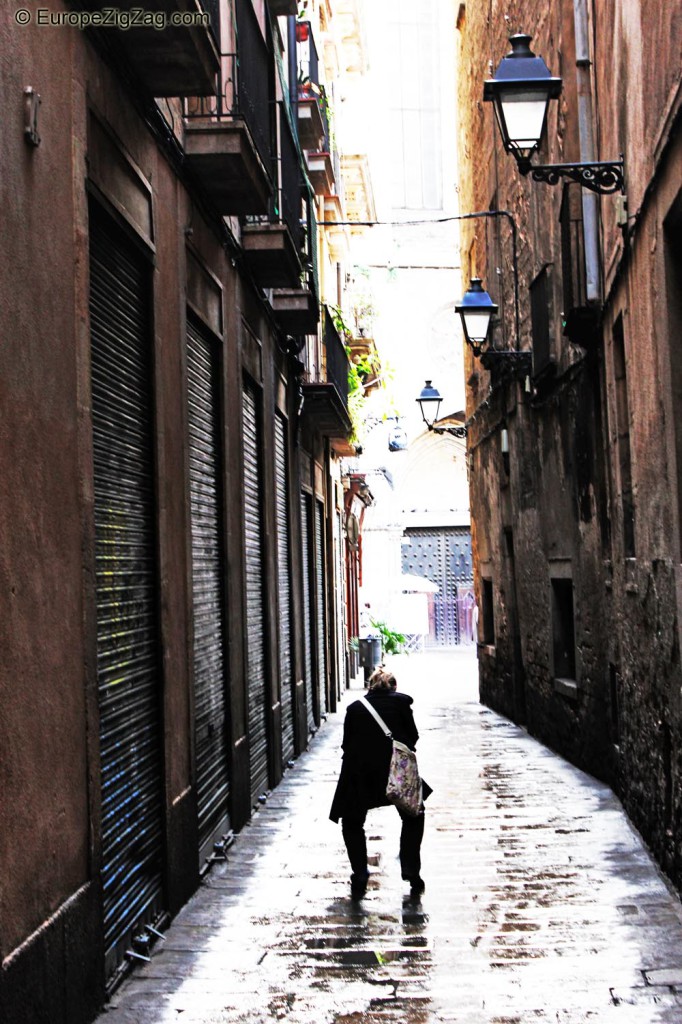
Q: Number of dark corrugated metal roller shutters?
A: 6